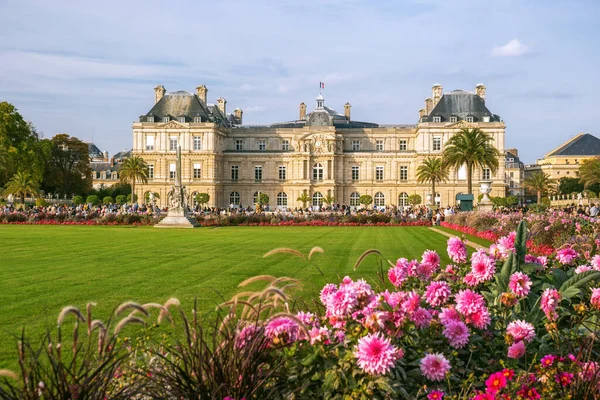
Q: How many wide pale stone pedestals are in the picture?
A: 2